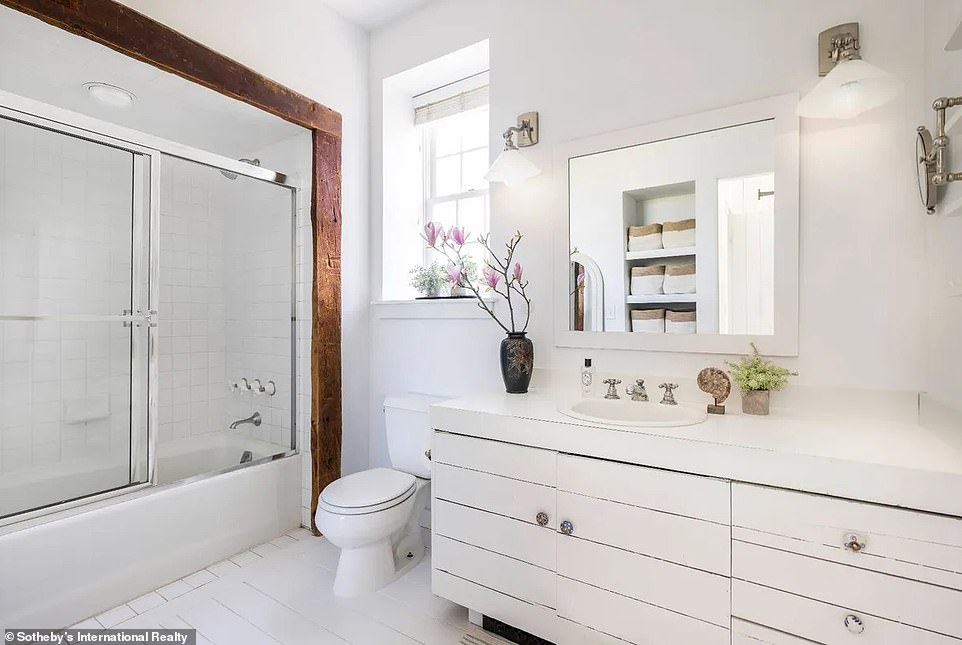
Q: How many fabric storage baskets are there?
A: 6